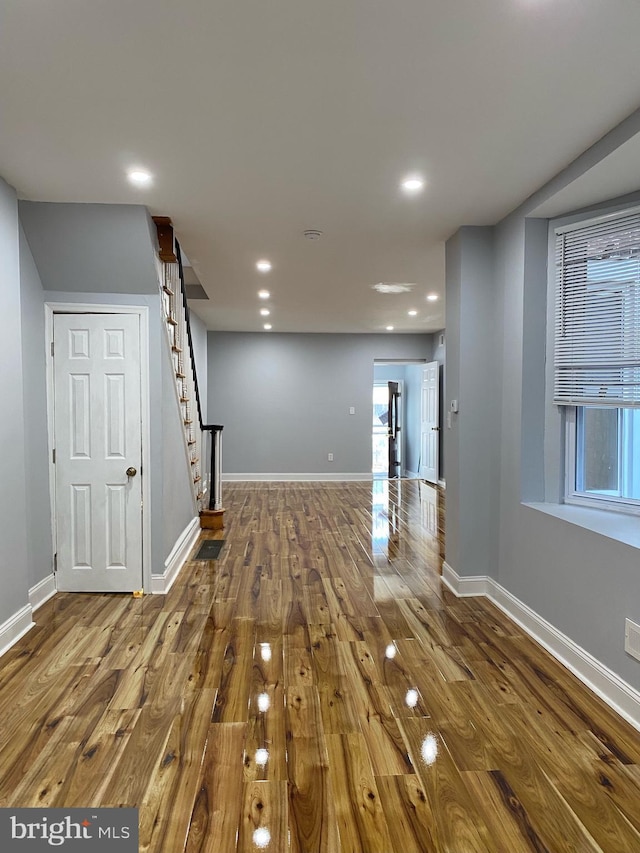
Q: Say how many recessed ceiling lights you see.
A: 9